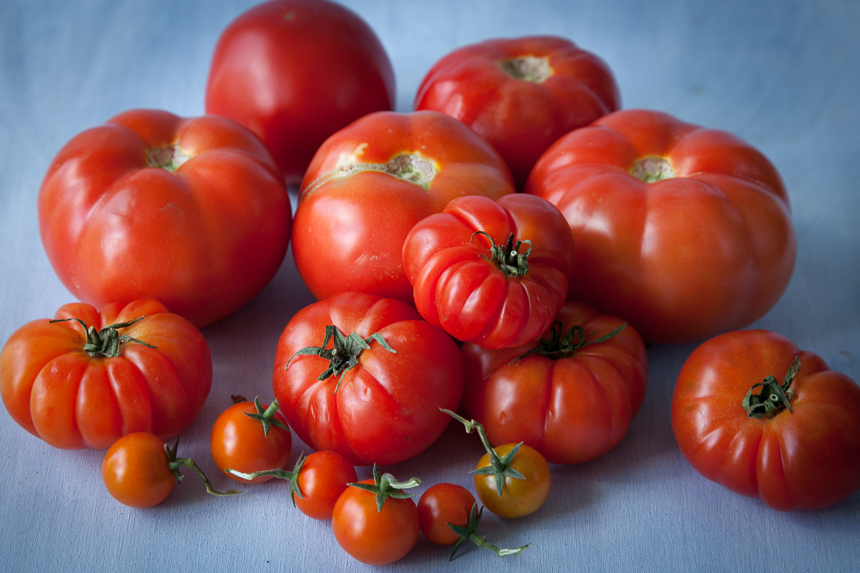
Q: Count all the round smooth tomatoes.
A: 7